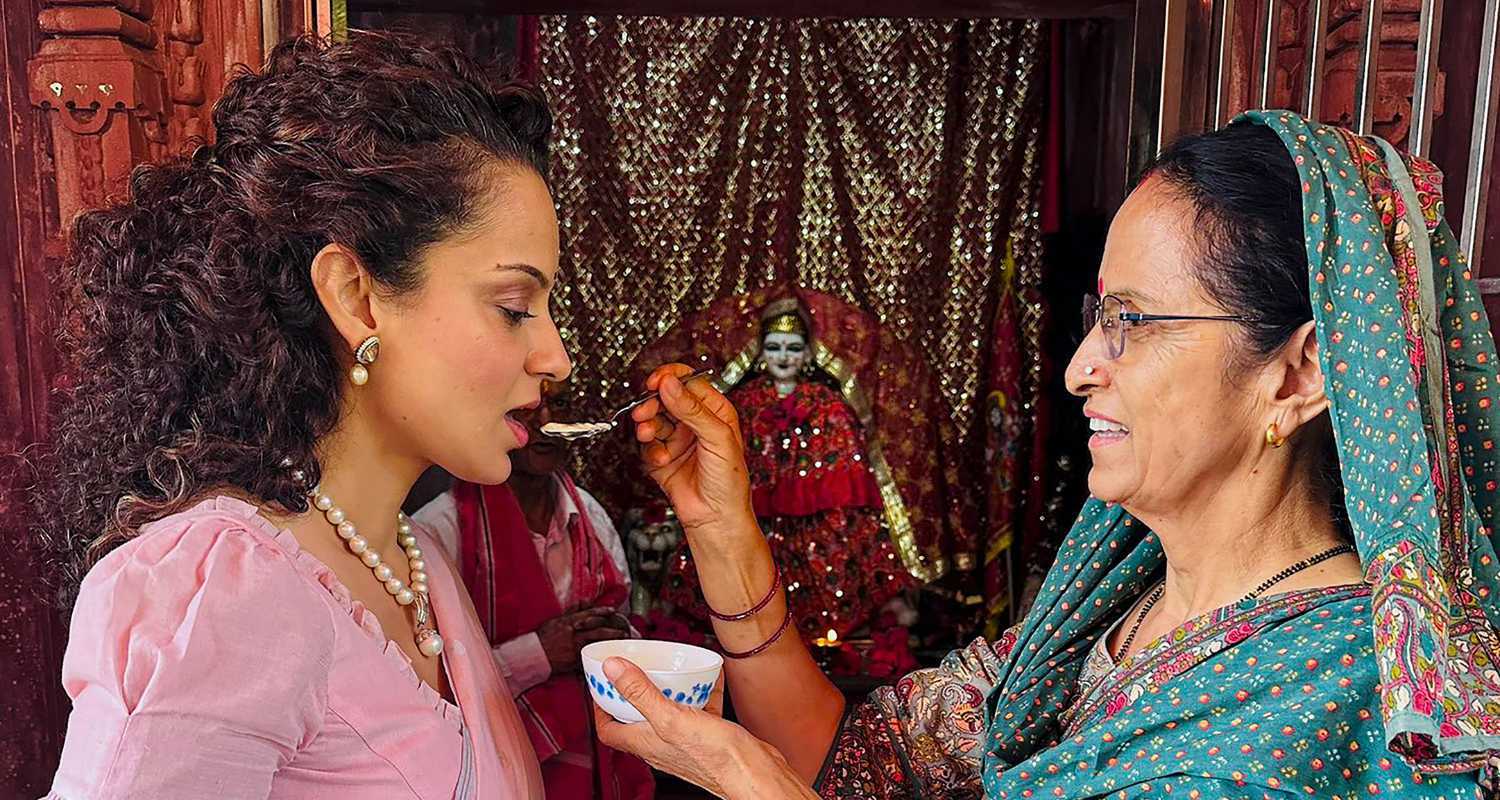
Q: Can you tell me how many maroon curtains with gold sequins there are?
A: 1